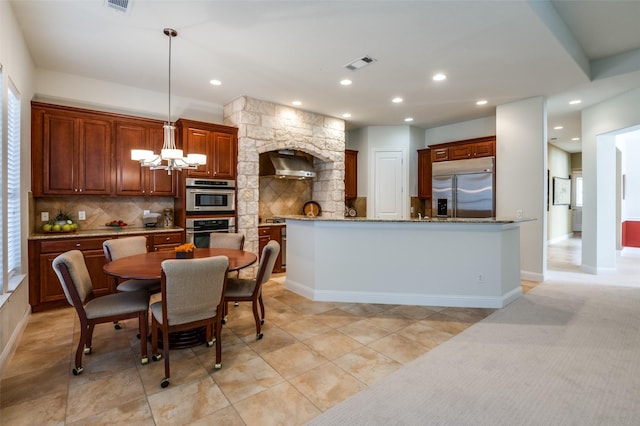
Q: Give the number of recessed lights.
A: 11